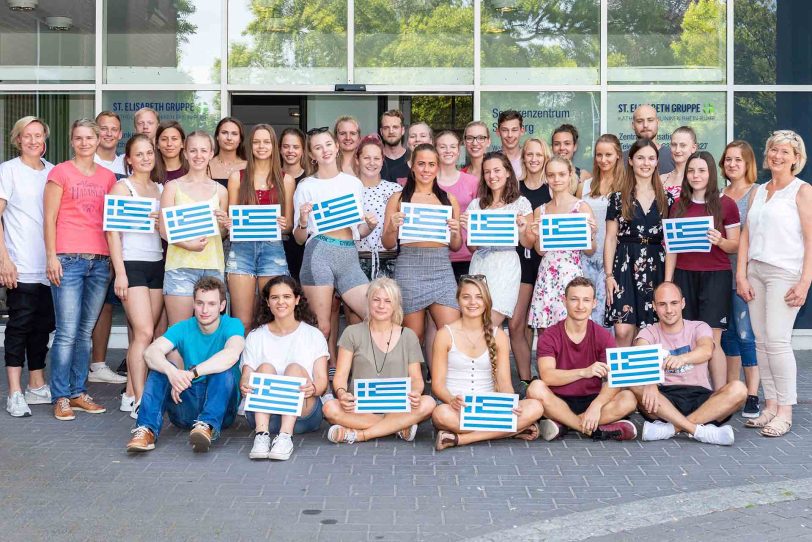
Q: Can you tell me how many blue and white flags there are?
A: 12